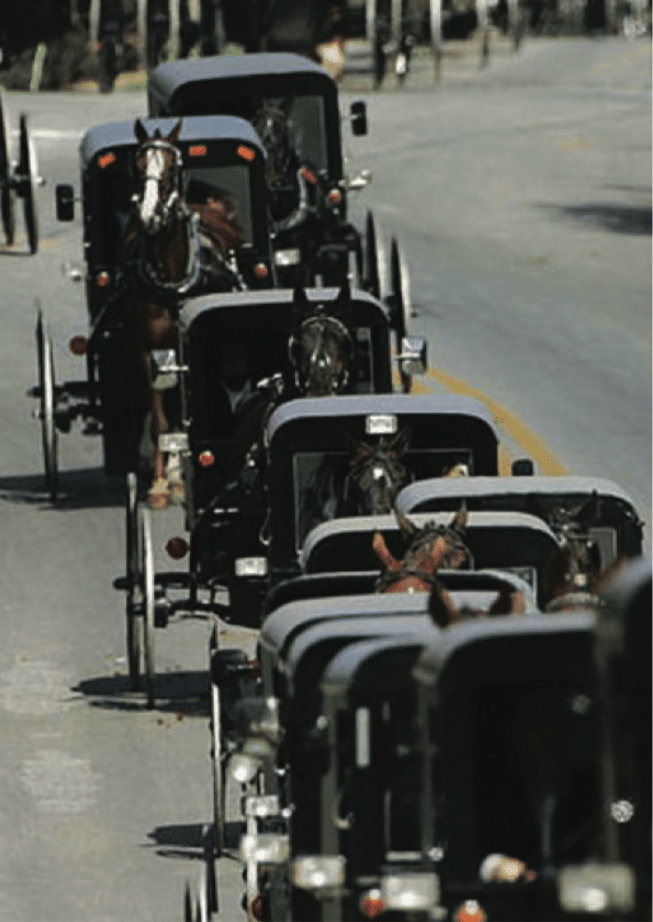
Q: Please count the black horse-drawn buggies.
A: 12